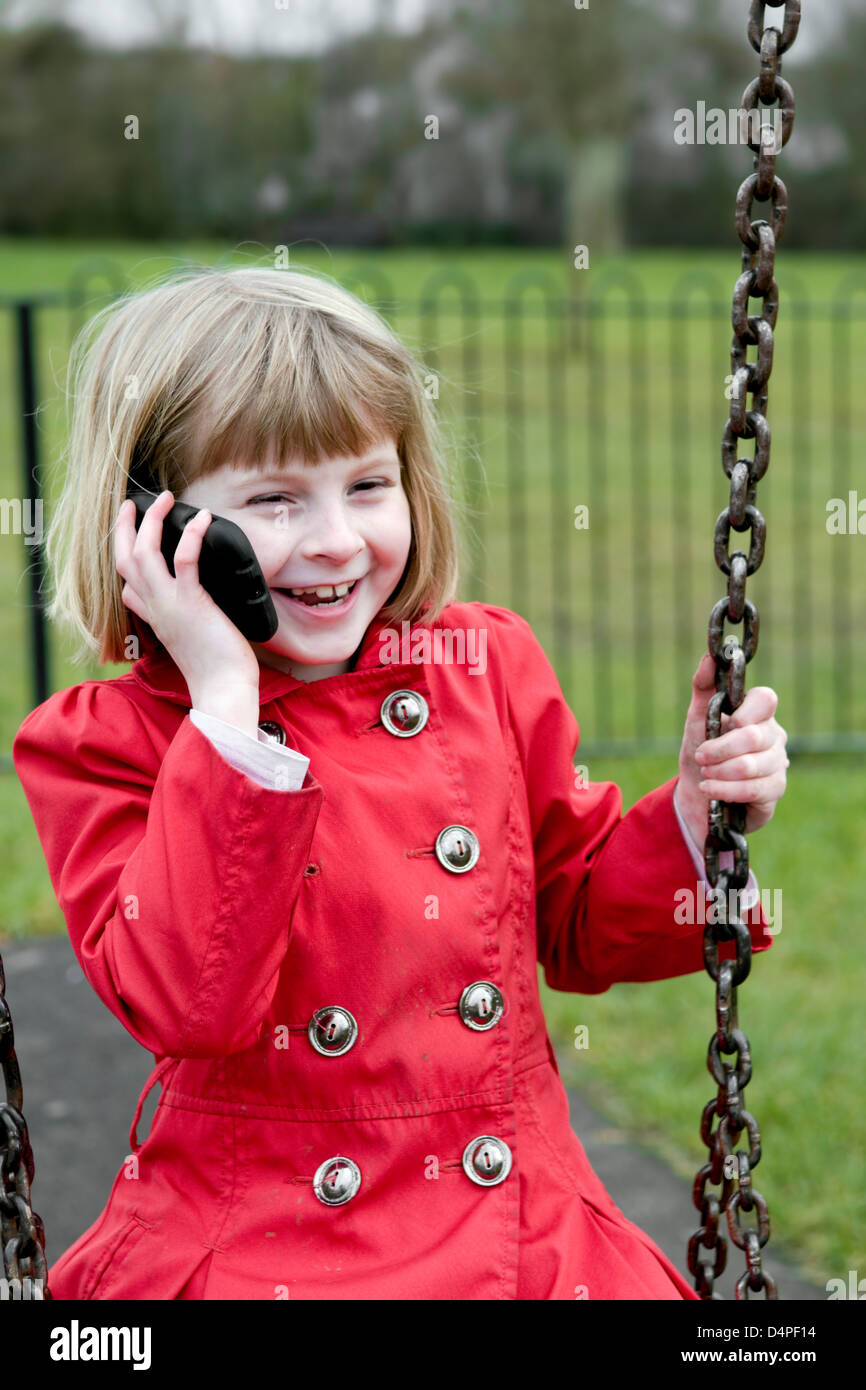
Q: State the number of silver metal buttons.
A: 7